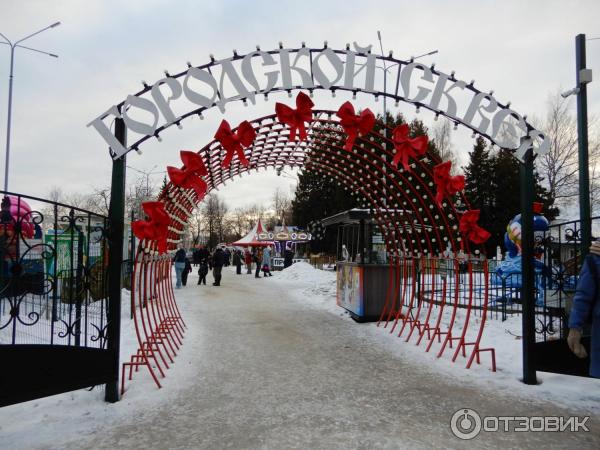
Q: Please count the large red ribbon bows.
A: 8